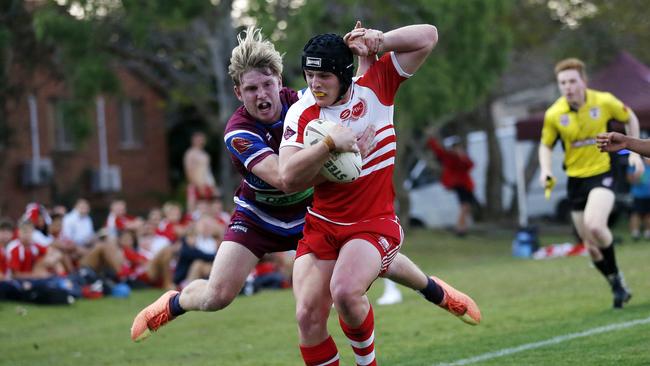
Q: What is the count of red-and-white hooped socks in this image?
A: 2